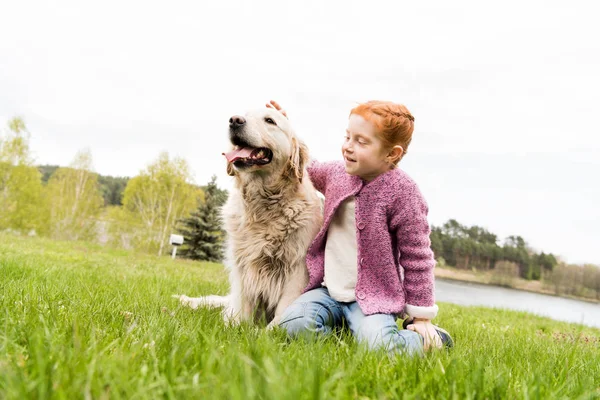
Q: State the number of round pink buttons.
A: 3